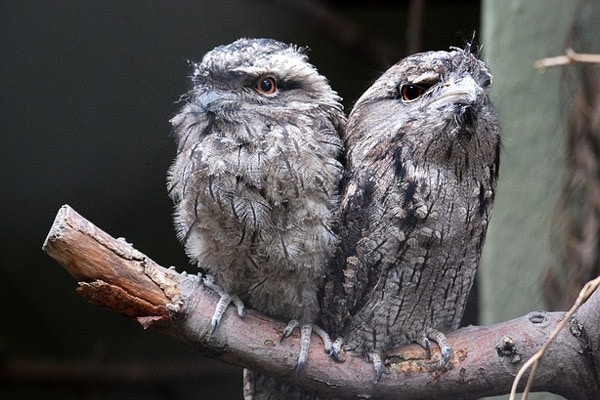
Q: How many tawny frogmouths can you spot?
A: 2